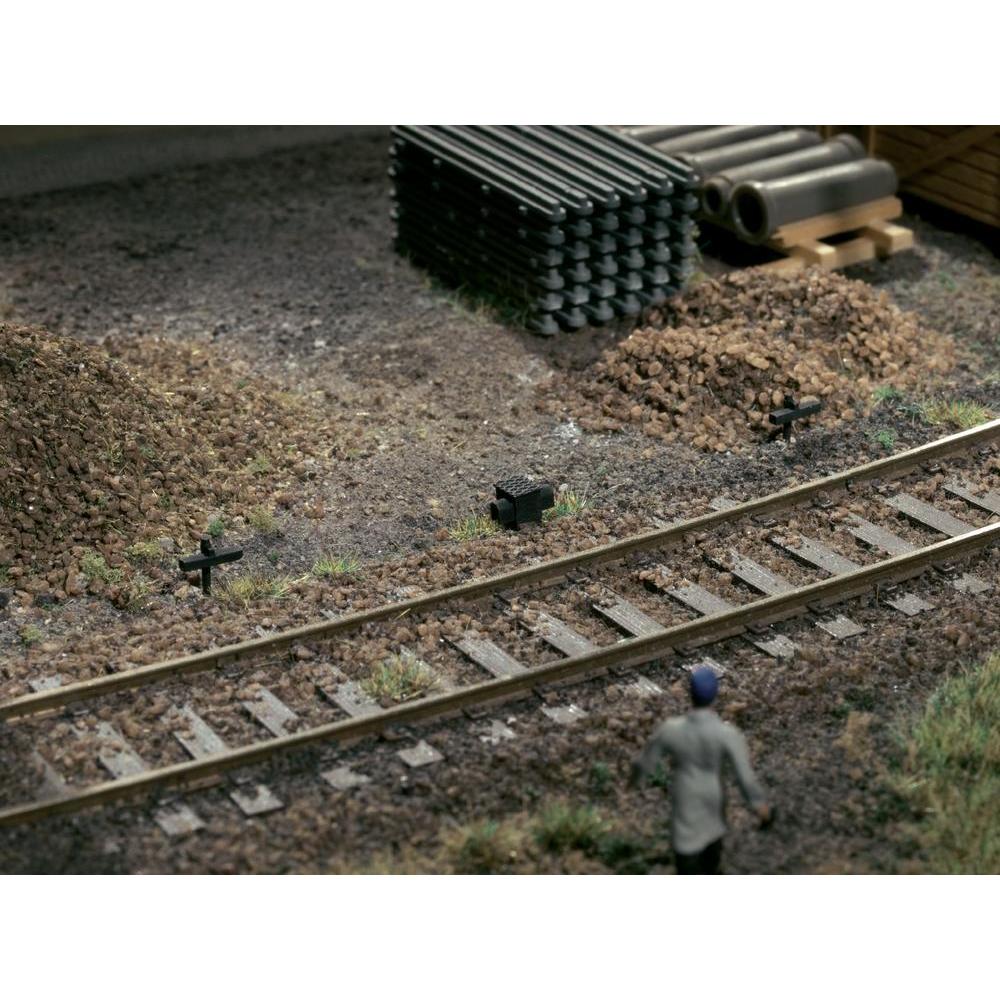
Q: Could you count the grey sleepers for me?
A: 15